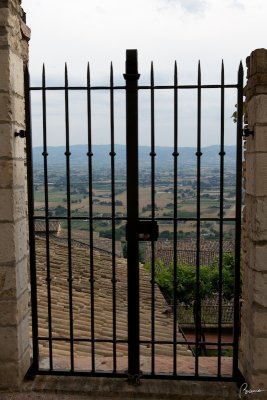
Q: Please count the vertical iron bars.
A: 11